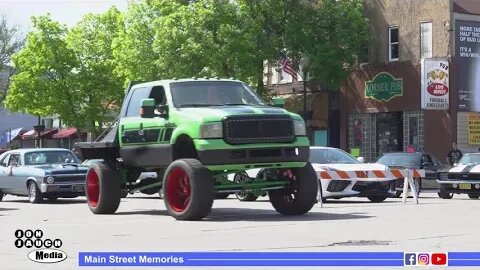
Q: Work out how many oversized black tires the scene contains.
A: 3